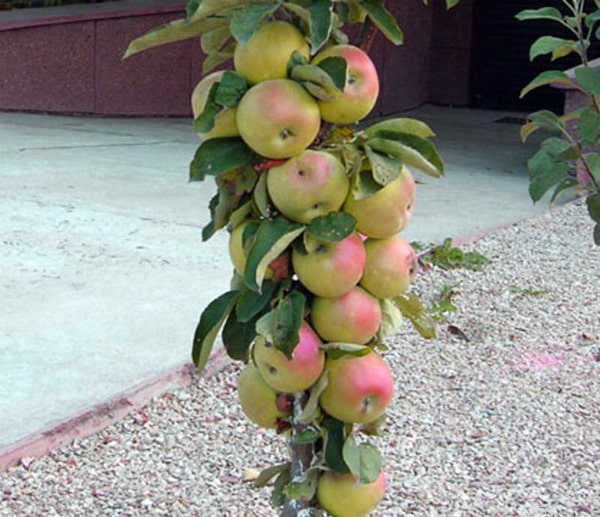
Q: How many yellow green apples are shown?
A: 14